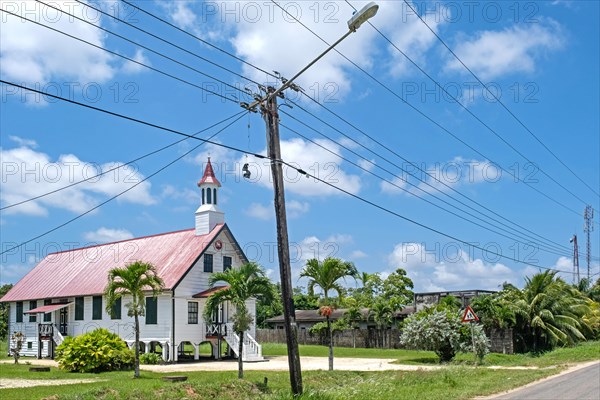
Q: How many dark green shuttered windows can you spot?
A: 7